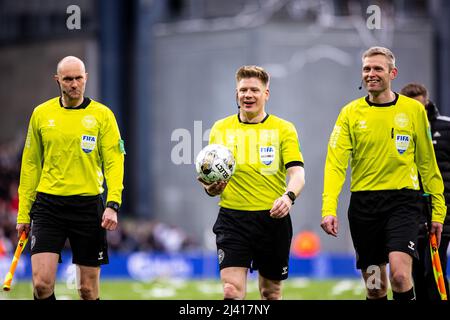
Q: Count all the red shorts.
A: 0